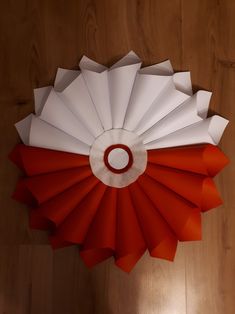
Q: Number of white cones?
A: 9